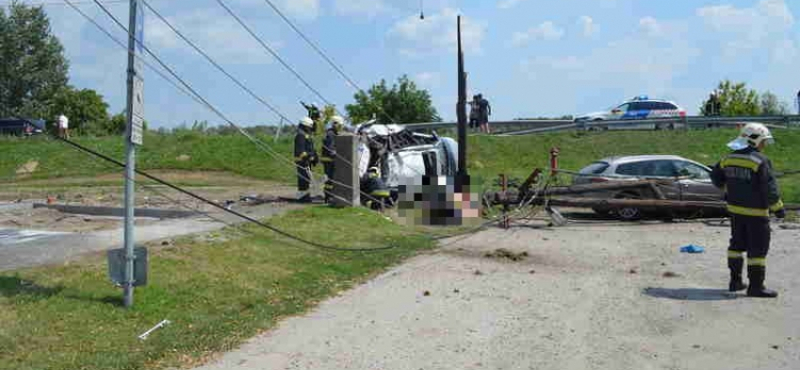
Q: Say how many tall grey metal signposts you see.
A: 1